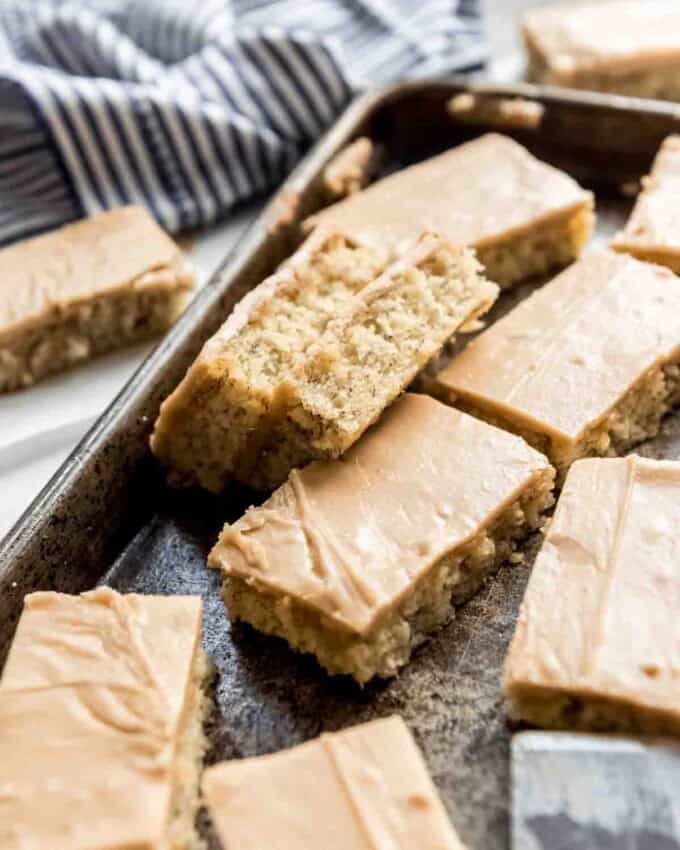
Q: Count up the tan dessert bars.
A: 11